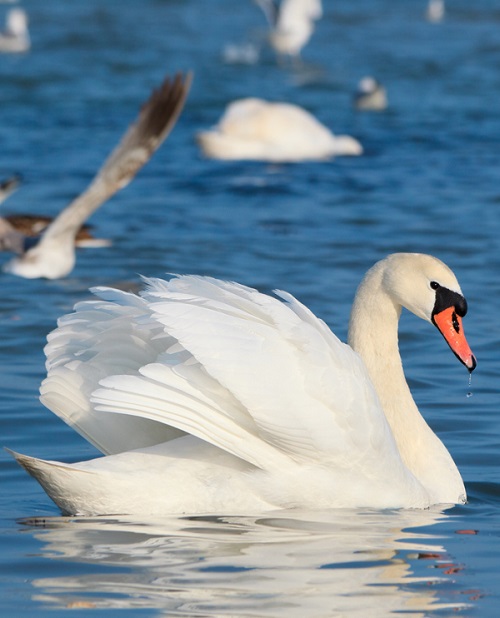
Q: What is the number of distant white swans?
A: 1